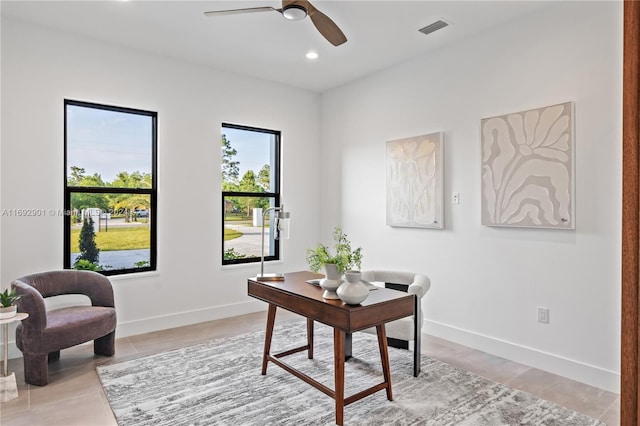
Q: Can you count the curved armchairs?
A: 2